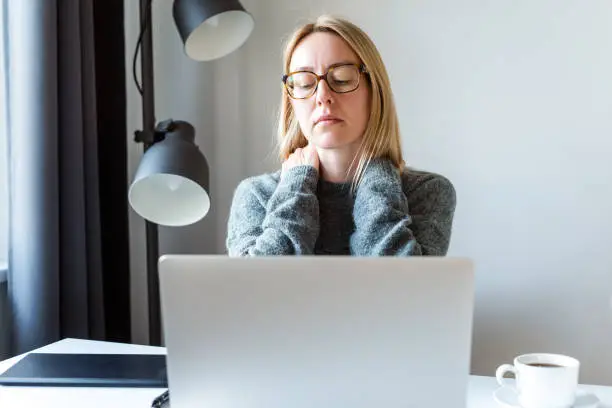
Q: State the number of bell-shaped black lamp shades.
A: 2